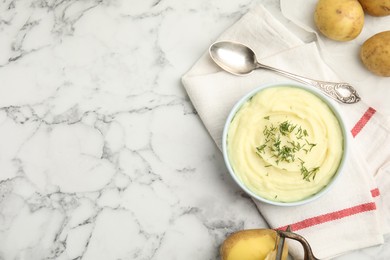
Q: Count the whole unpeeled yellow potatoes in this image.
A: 3